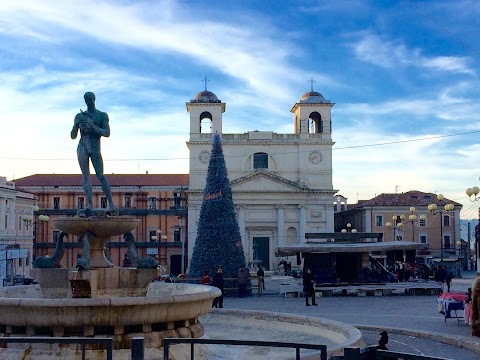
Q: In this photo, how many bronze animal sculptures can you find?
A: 3